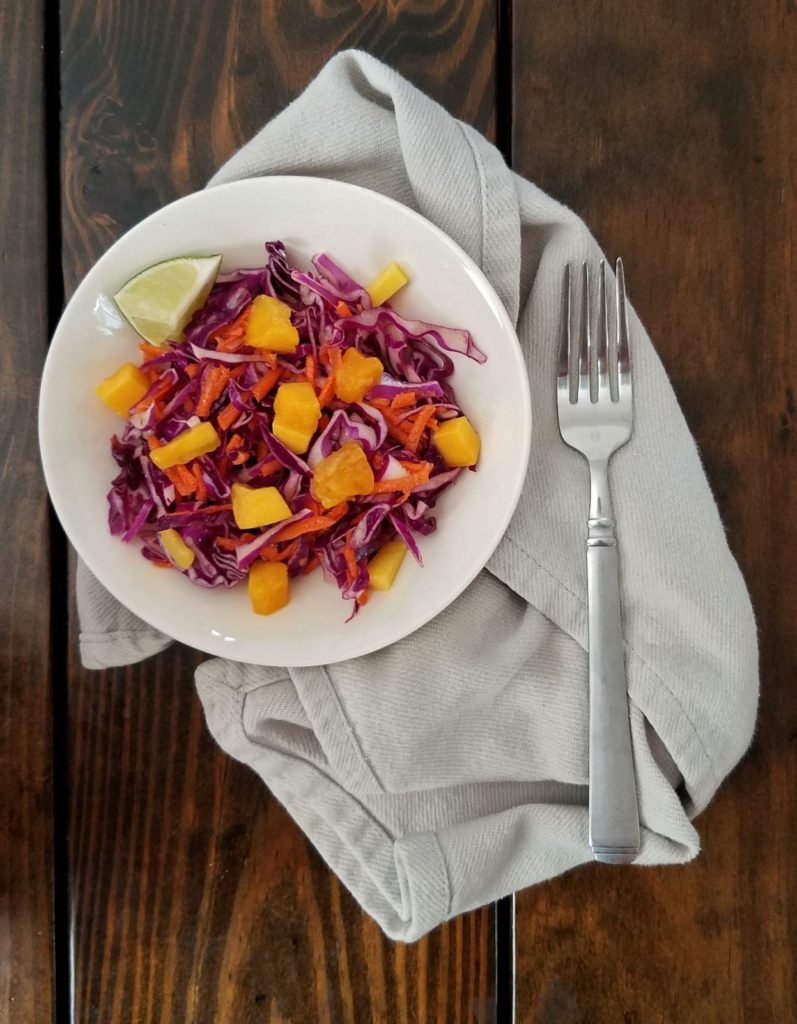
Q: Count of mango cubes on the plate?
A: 12